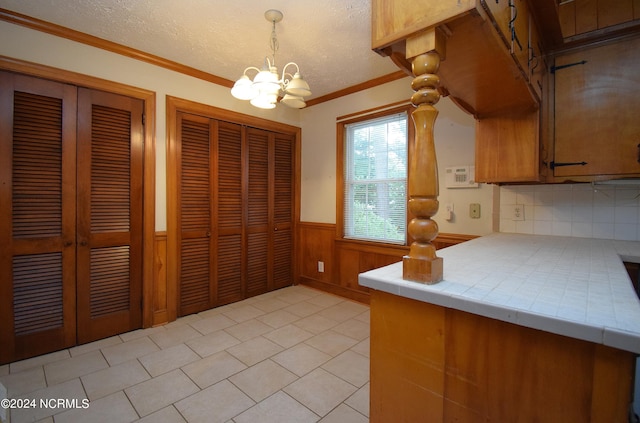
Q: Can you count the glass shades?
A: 5